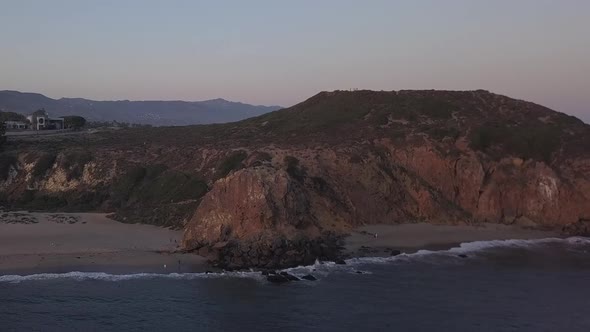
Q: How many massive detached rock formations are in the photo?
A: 1